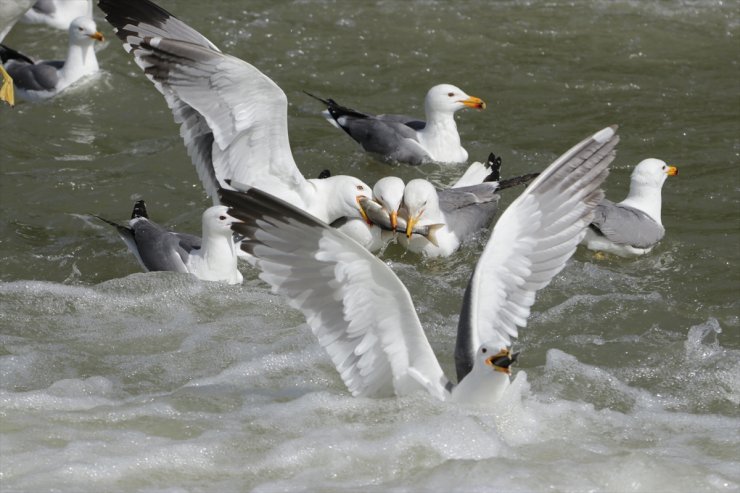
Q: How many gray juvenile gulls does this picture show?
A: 0